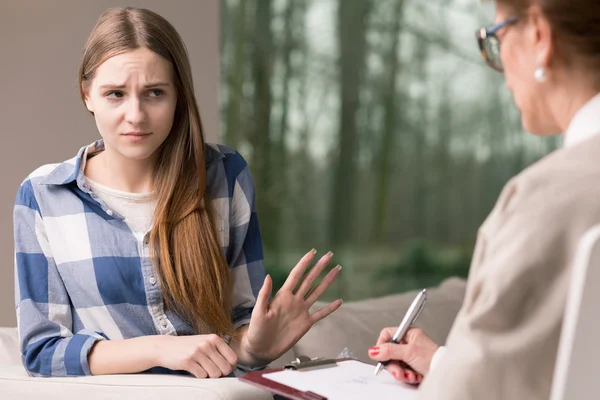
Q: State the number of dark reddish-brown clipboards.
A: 1